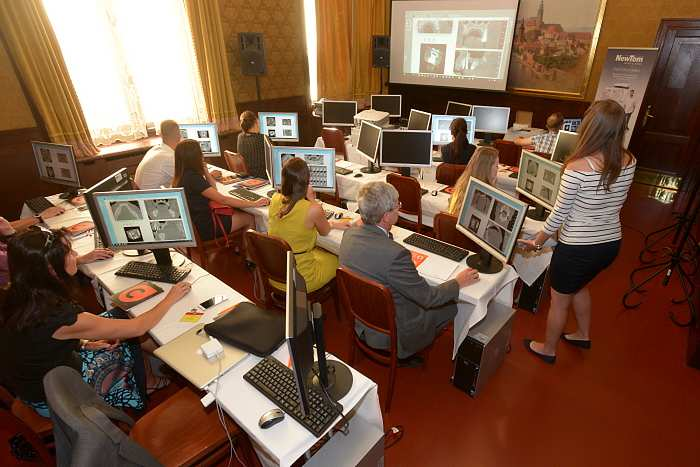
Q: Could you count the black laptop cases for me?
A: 1